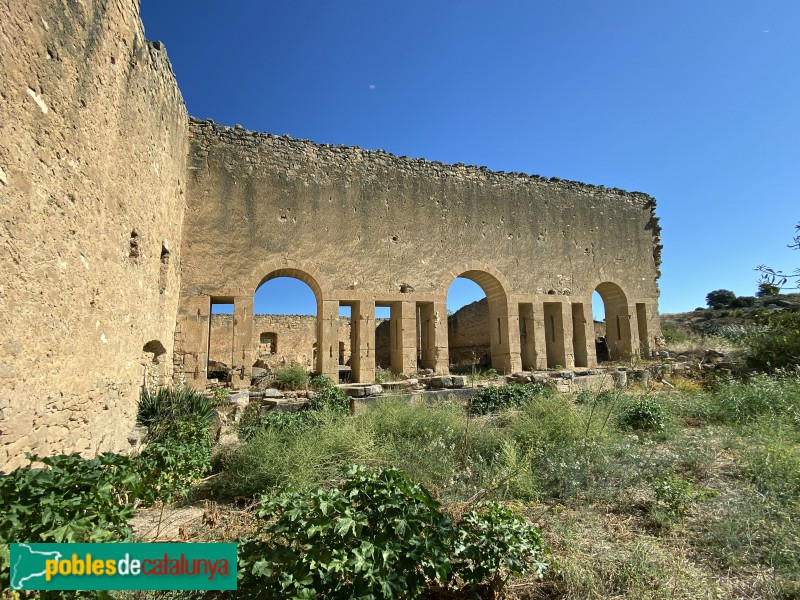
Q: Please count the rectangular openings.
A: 8